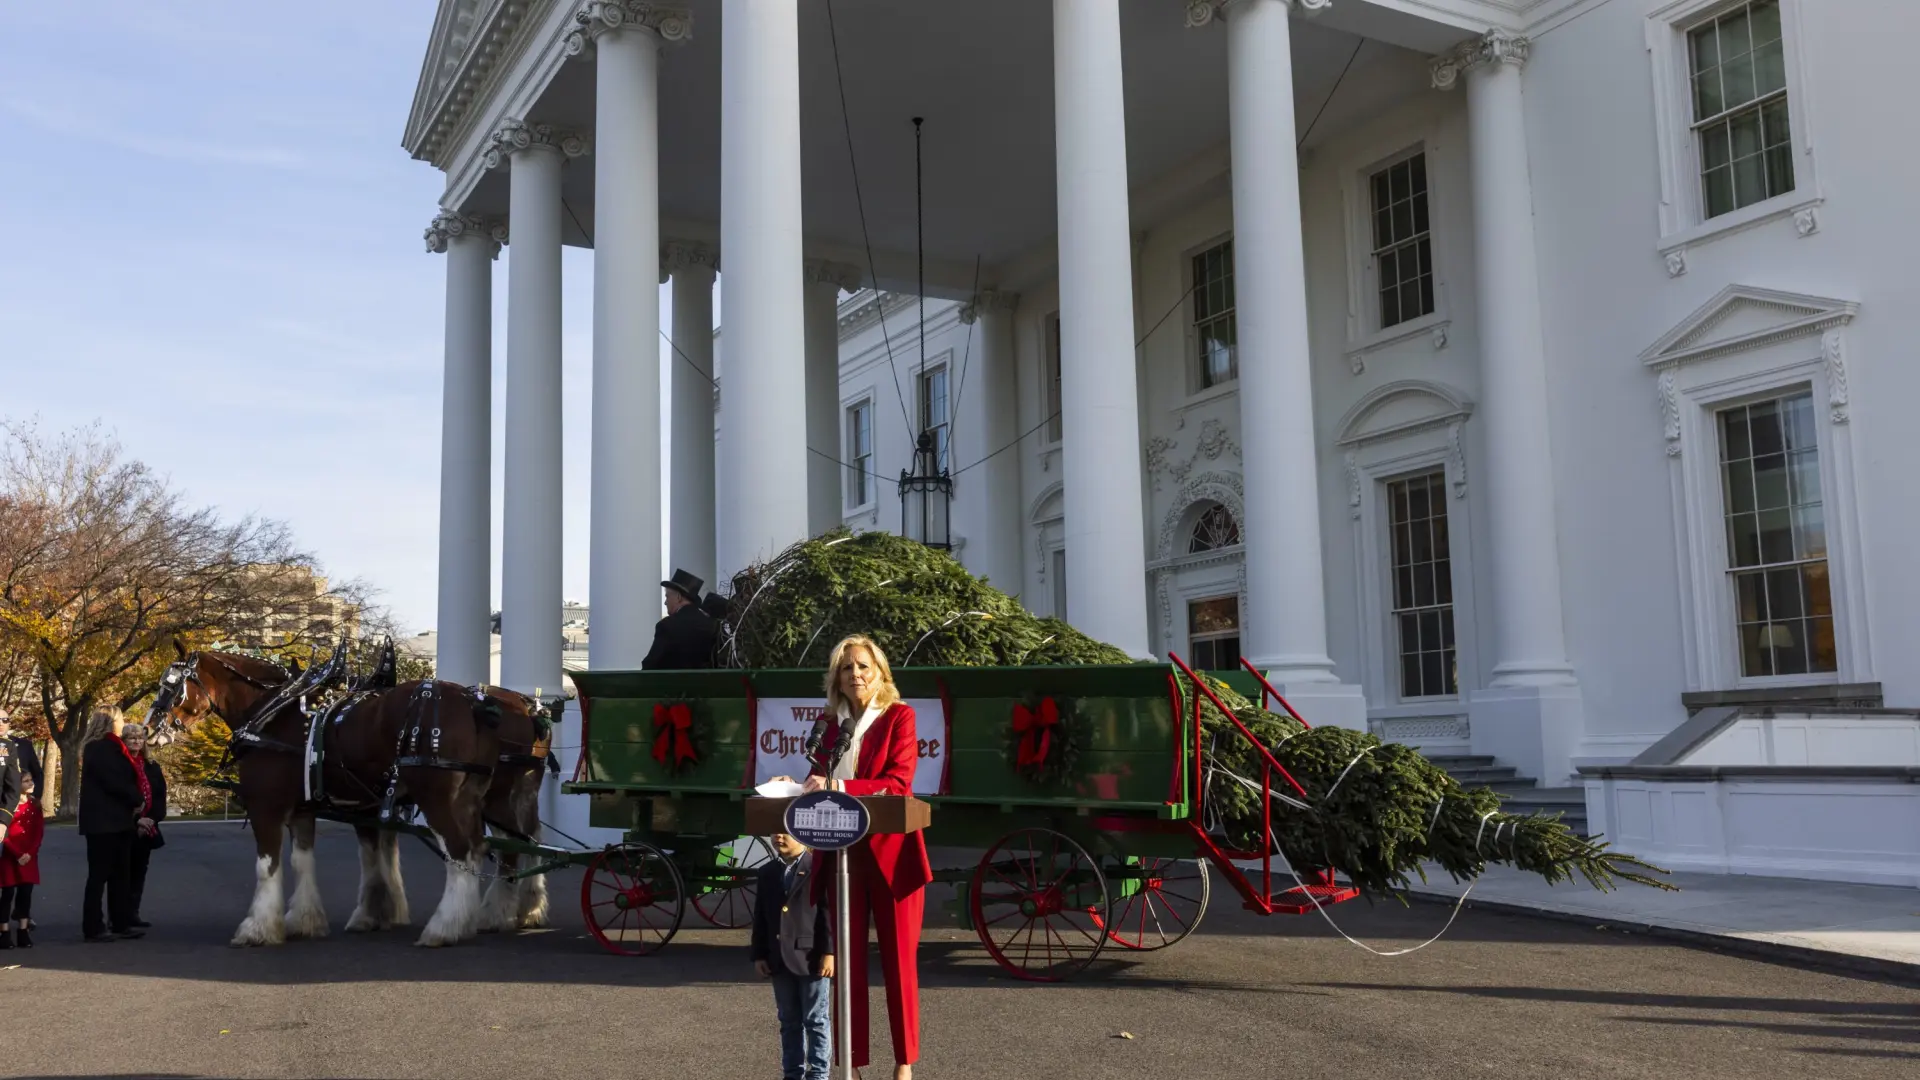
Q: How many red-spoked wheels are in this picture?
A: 4